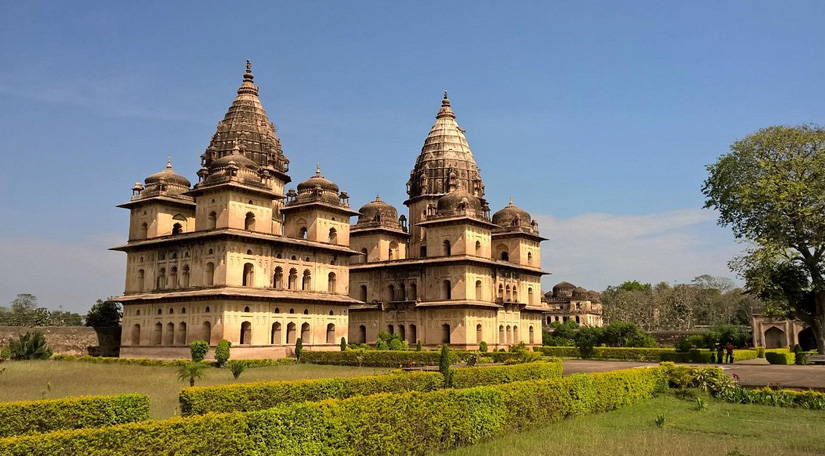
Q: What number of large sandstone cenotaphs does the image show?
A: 2